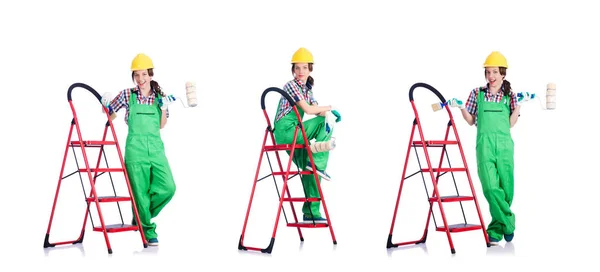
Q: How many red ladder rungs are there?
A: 12